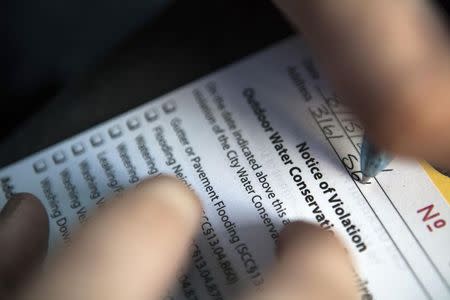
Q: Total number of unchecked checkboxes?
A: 8